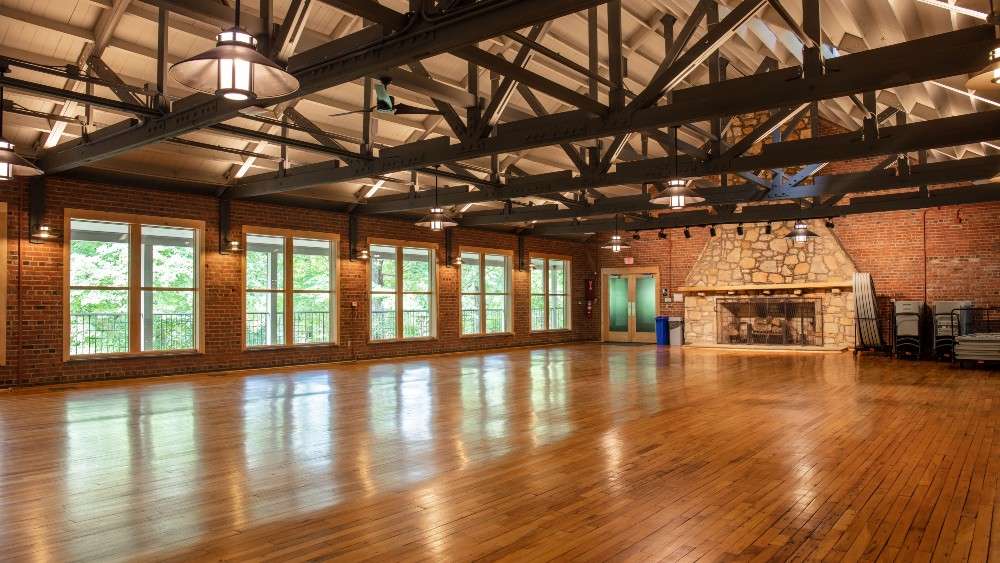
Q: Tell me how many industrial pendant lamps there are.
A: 7